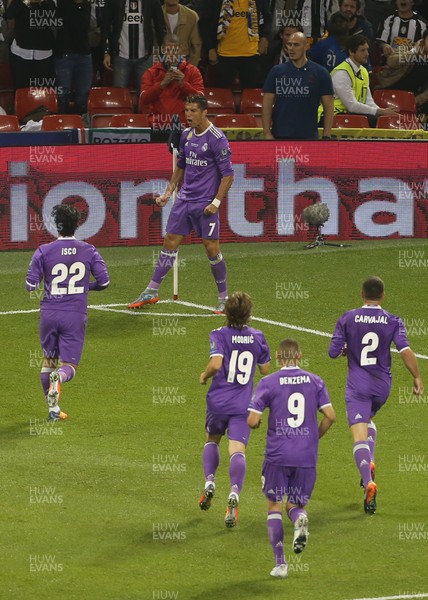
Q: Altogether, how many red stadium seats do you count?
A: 11